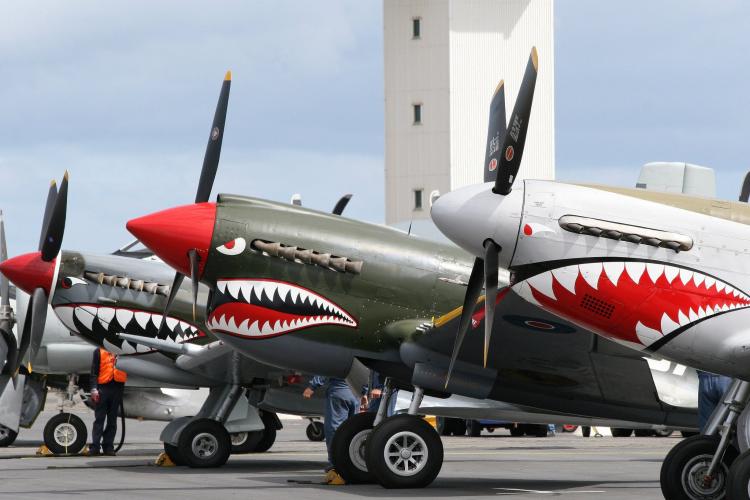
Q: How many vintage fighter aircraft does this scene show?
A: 3